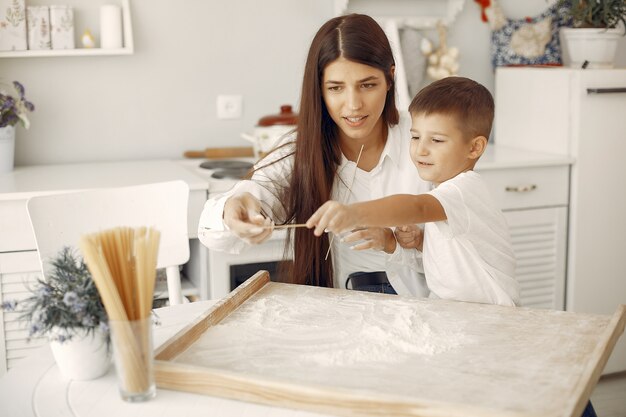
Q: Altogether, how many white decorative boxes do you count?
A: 3